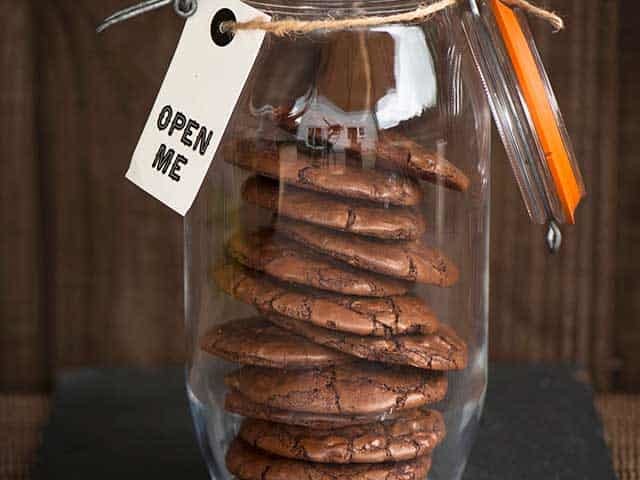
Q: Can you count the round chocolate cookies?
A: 12